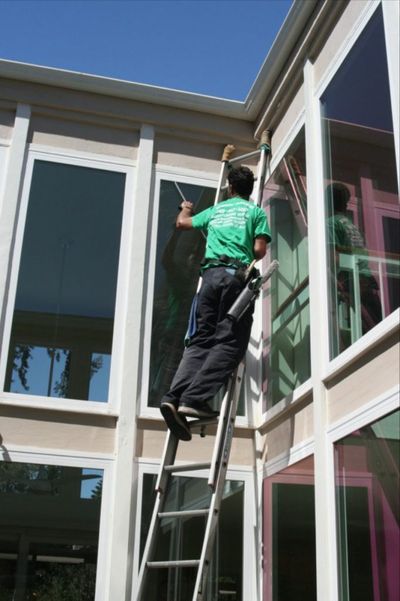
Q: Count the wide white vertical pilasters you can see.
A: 3